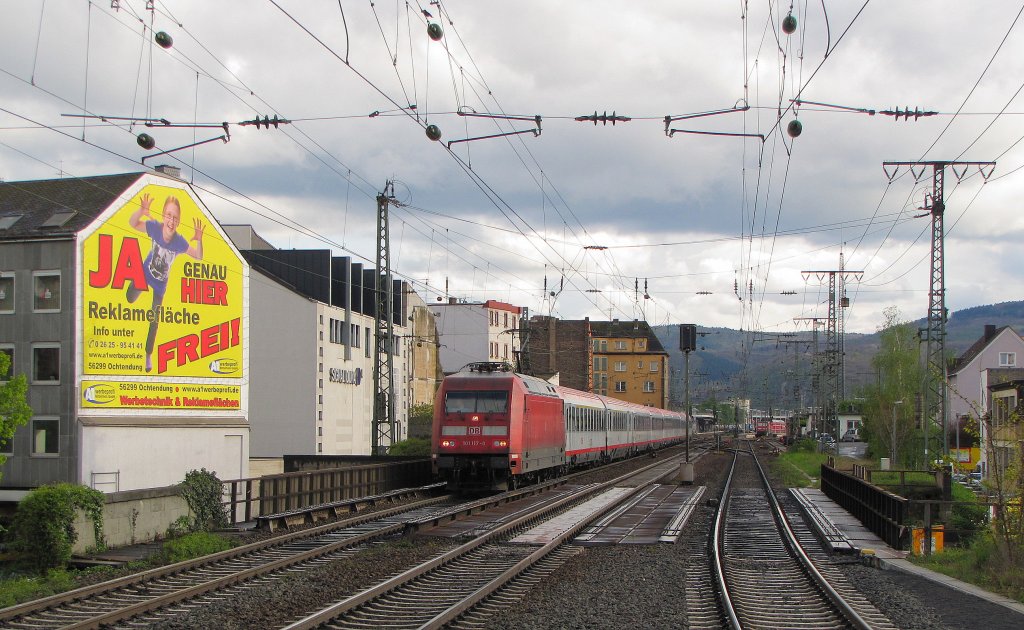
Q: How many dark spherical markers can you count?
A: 6